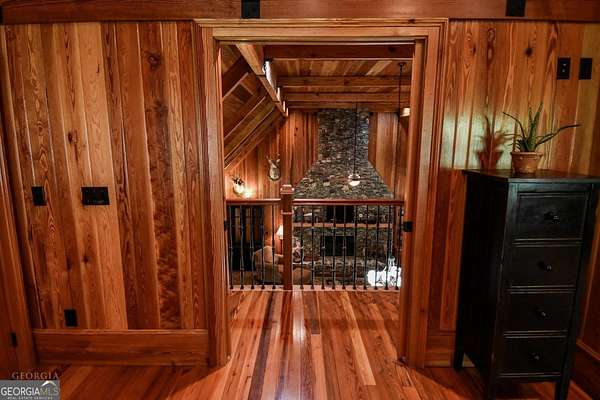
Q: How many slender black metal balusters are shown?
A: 15